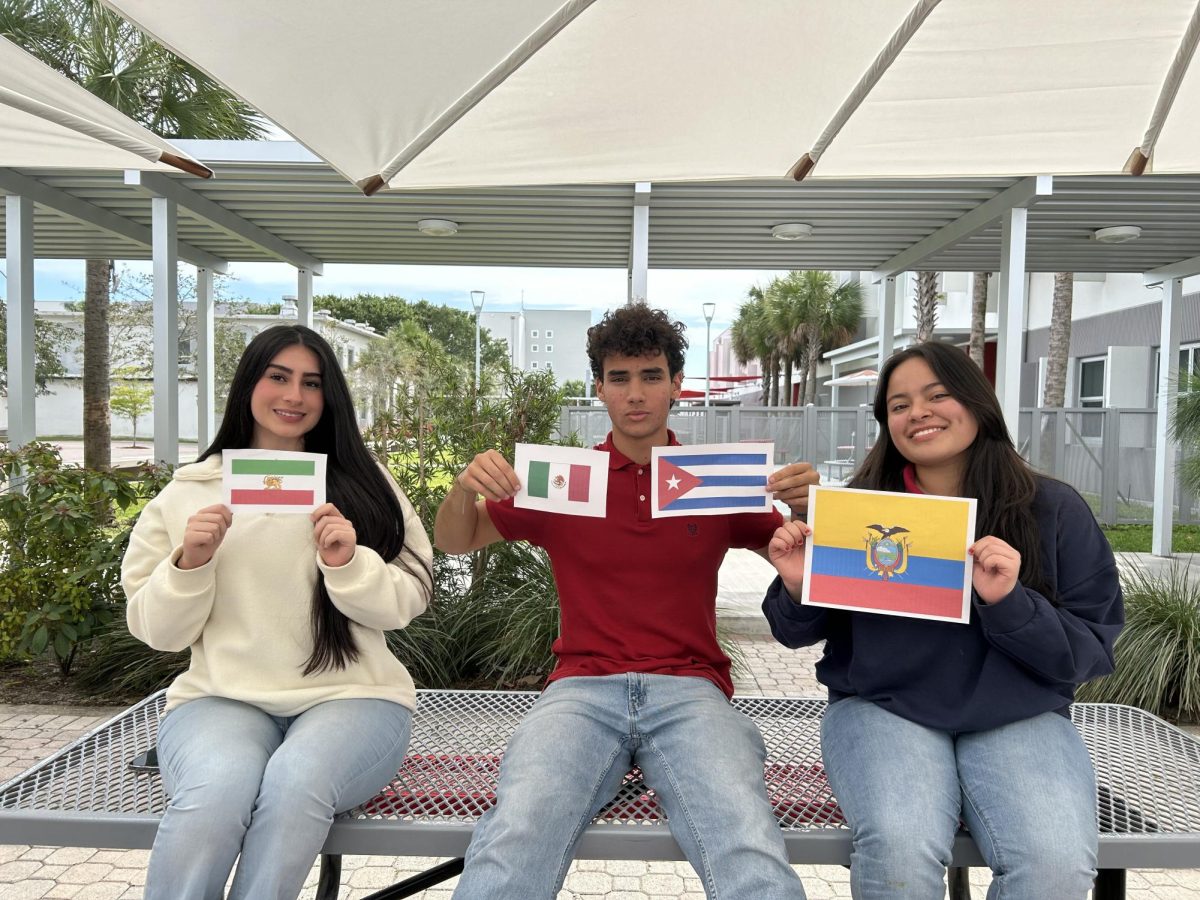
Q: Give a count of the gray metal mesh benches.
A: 1